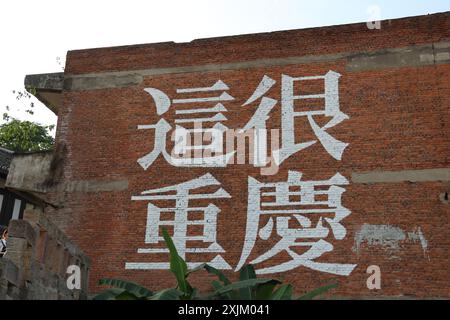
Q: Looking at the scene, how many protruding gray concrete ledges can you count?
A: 2